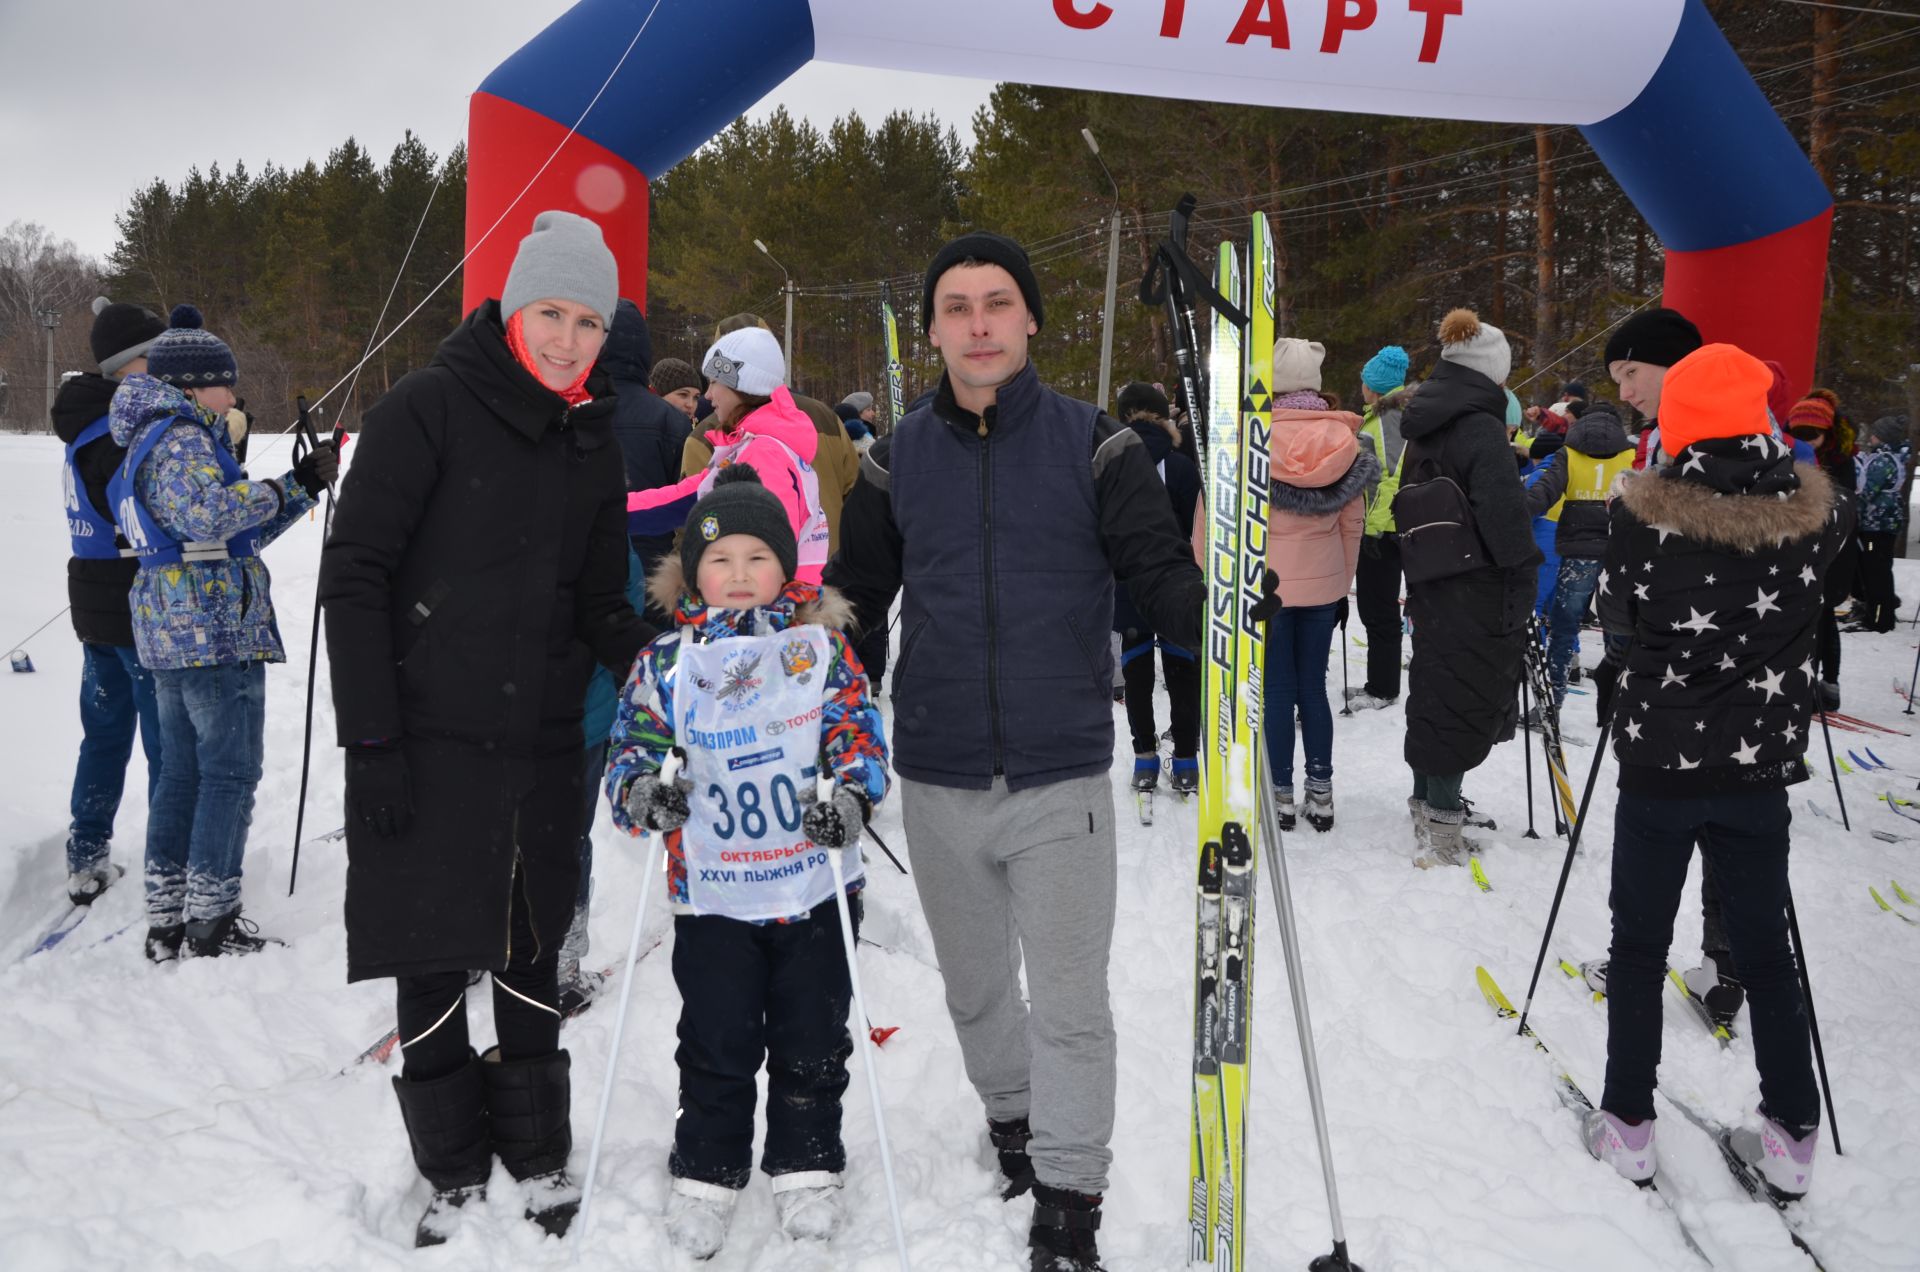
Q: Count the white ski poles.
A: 2